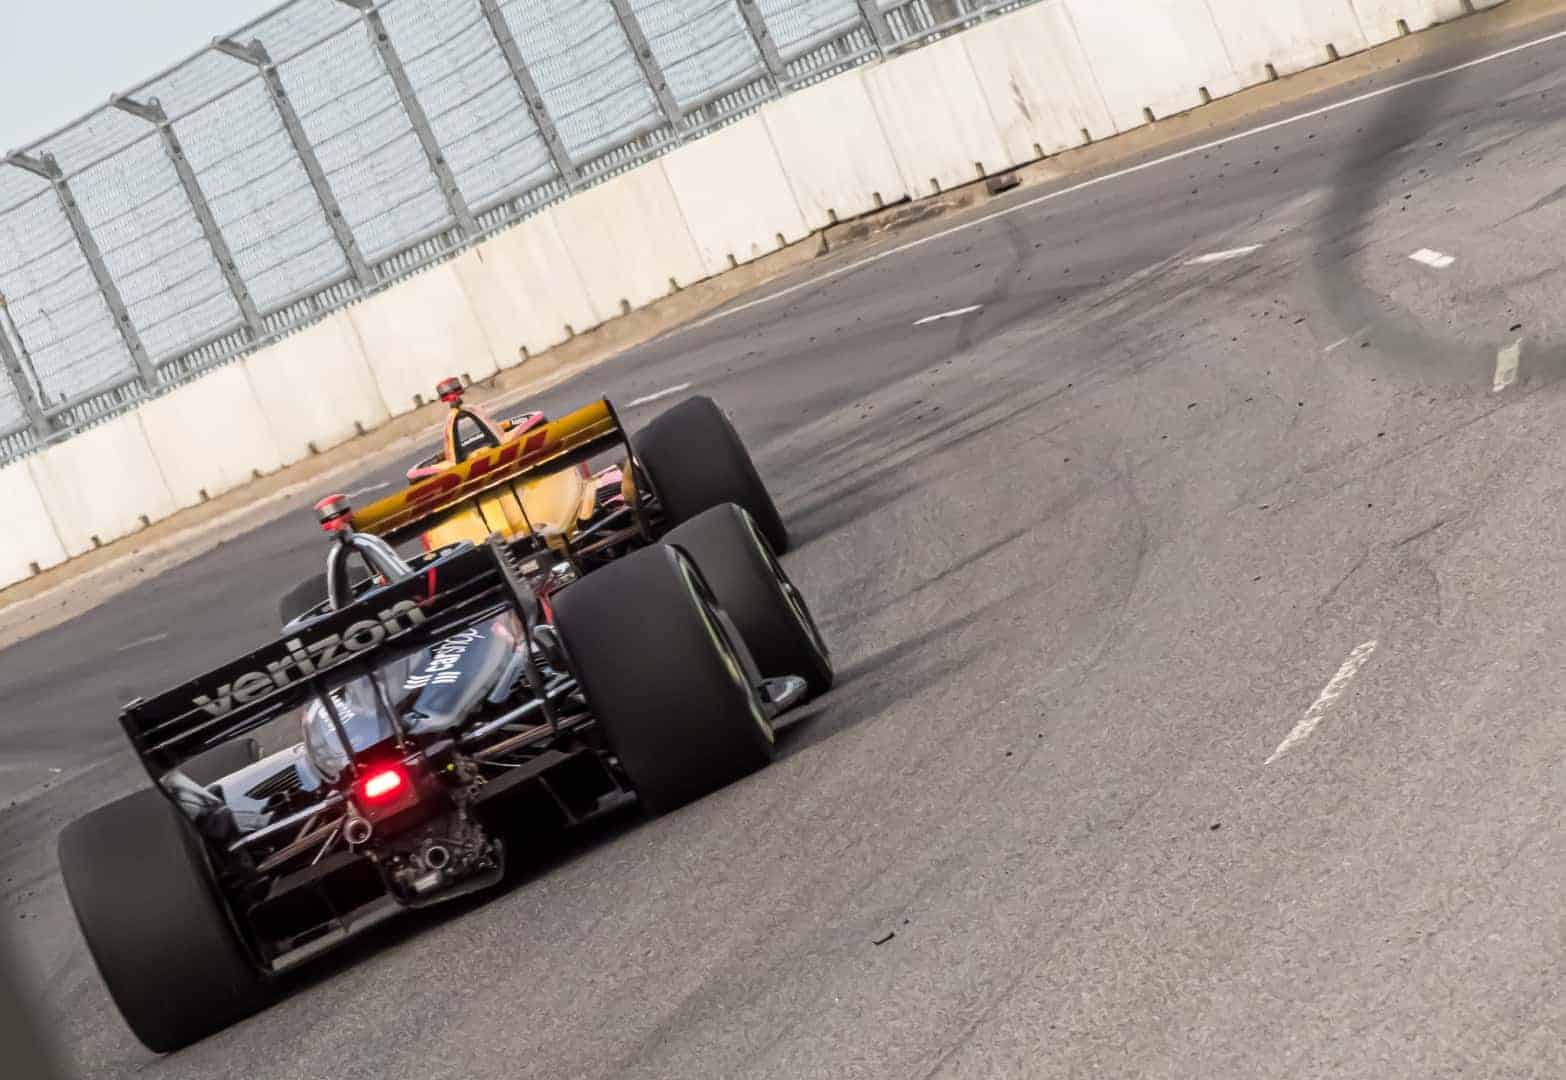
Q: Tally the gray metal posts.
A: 9